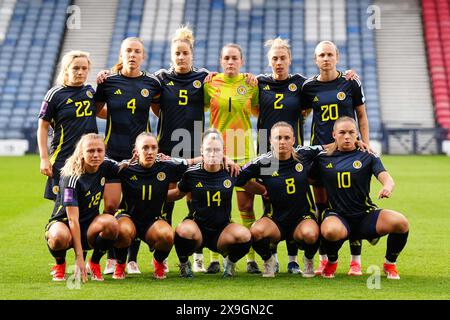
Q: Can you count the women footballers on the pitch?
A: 11